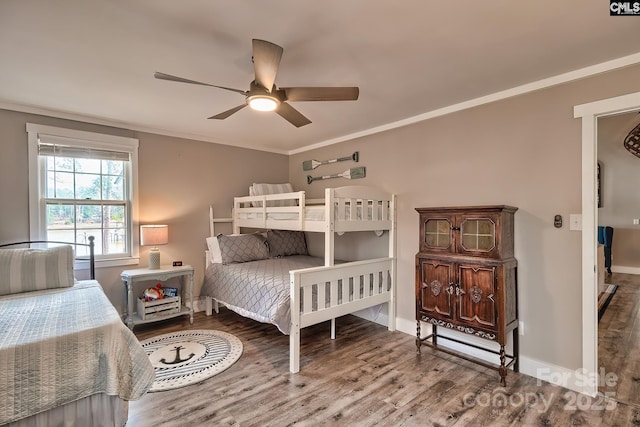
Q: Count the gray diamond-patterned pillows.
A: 2